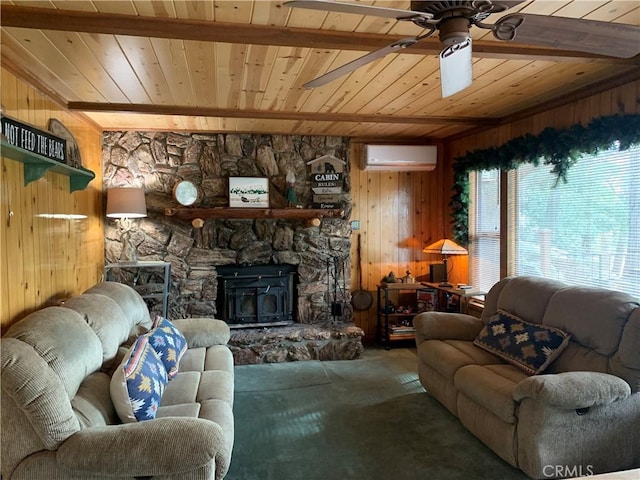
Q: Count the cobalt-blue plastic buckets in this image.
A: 0